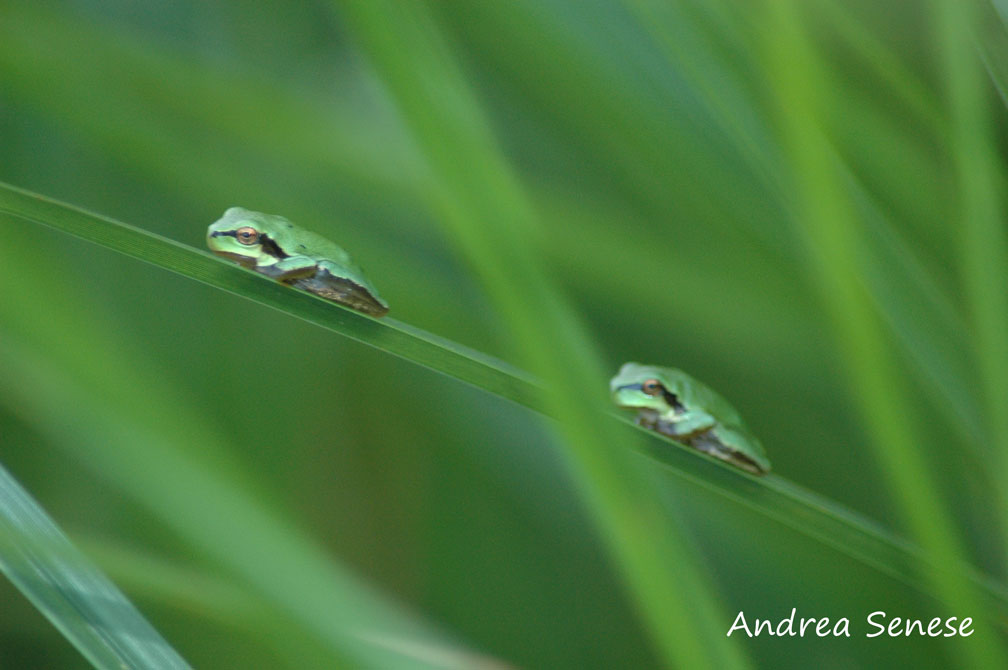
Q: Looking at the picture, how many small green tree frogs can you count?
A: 2